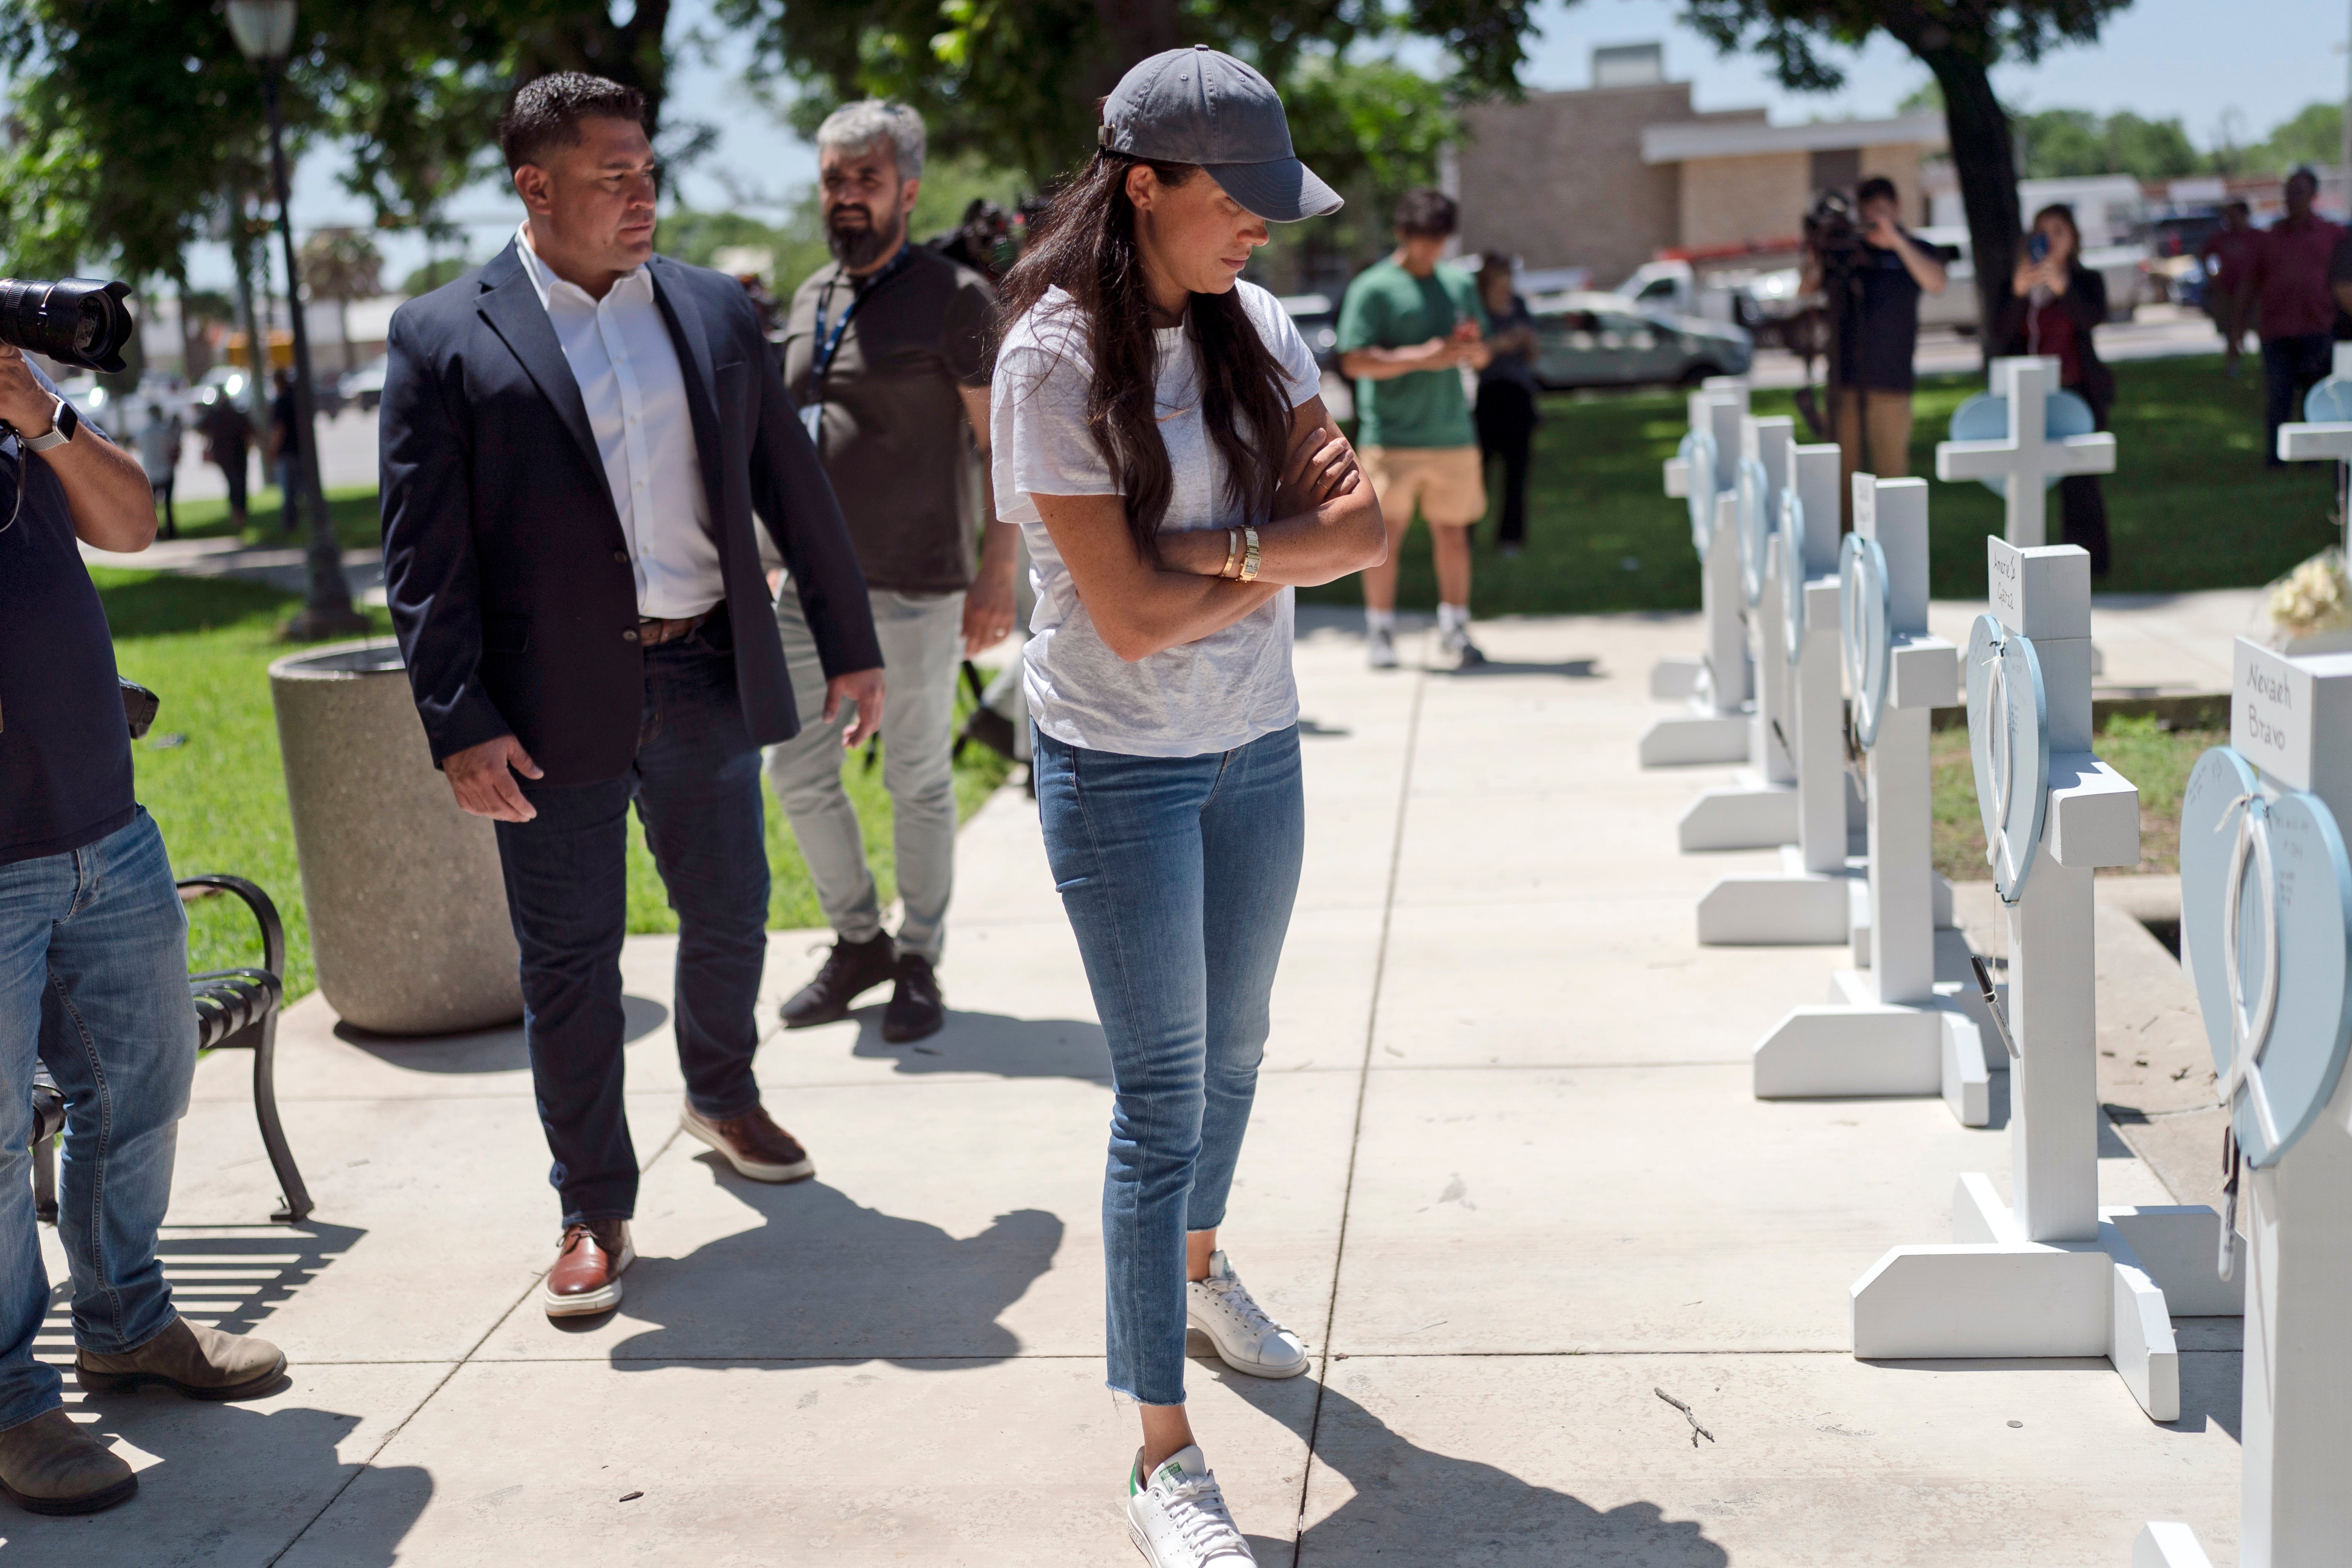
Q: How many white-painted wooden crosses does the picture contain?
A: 9